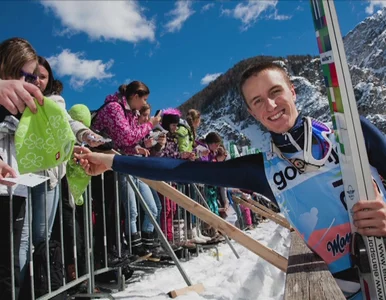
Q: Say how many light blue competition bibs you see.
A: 1